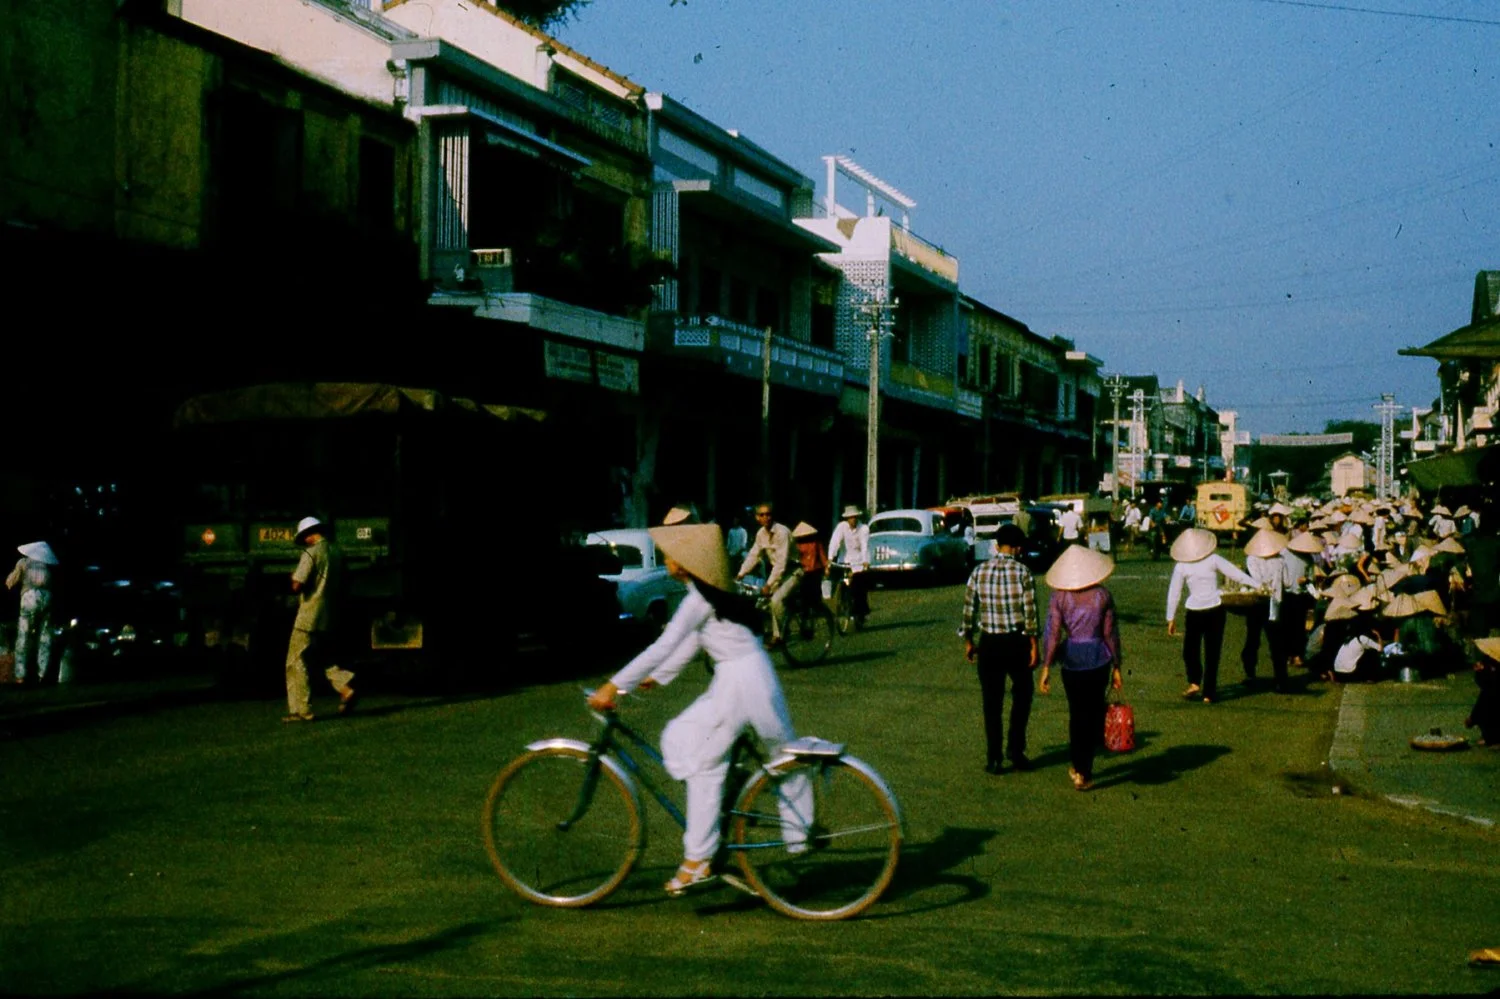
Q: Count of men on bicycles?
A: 2